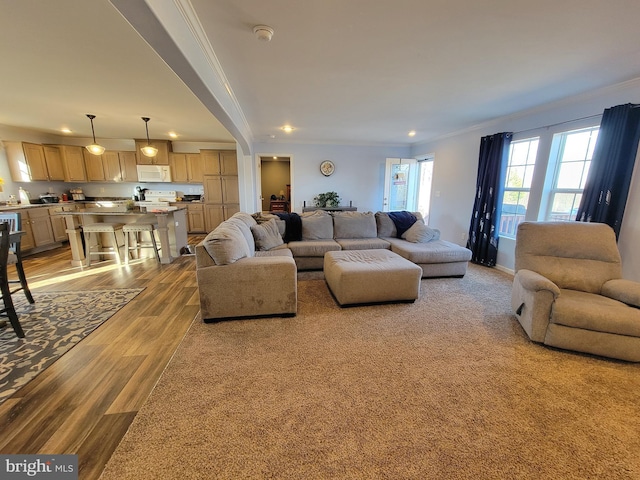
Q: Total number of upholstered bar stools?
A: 2